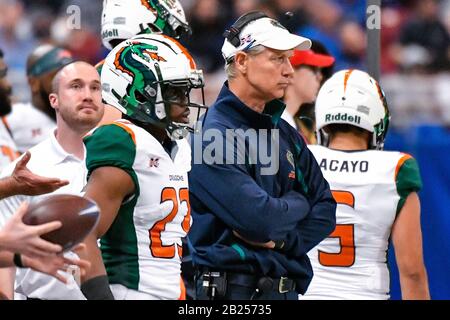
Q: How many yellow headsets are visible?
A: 0